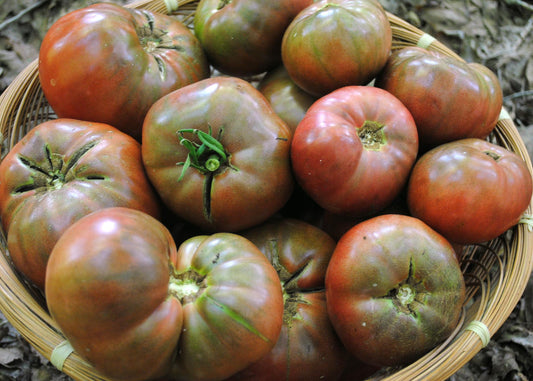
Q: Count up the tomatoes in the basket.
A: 12